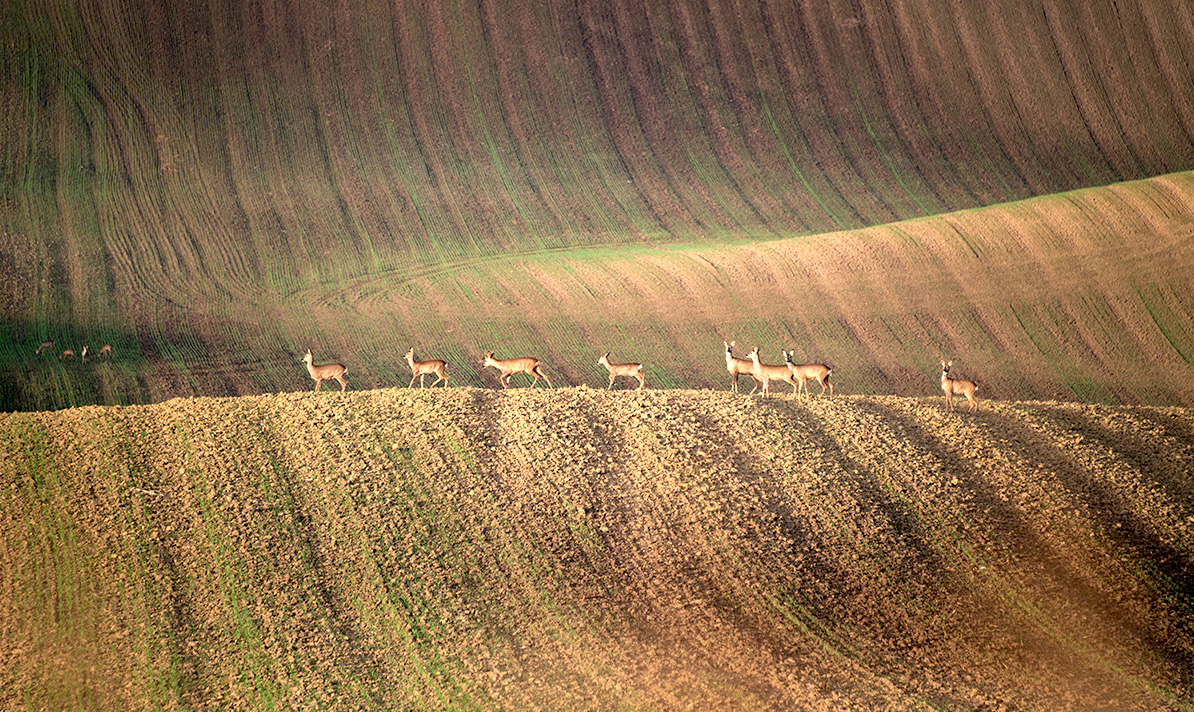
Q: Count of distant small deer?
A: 4